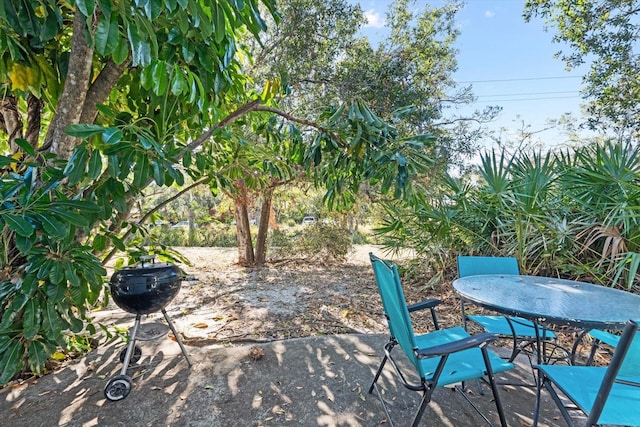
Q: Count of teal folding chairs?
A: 4